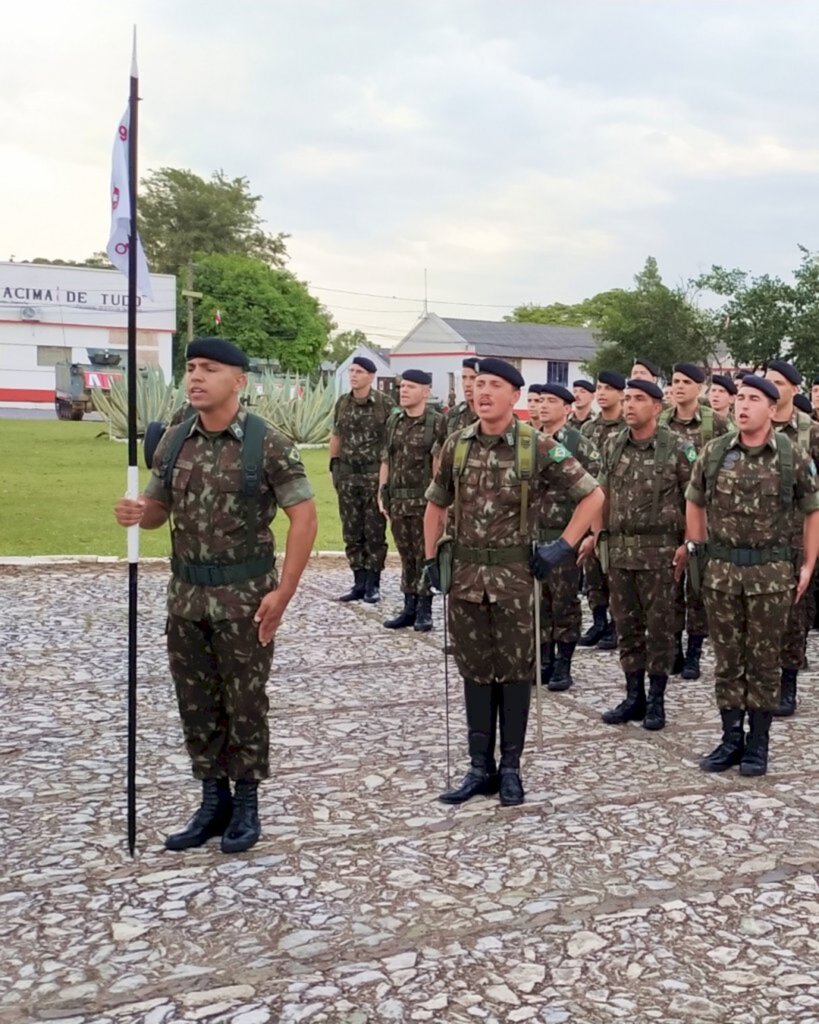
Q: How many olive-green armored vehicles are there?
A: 1